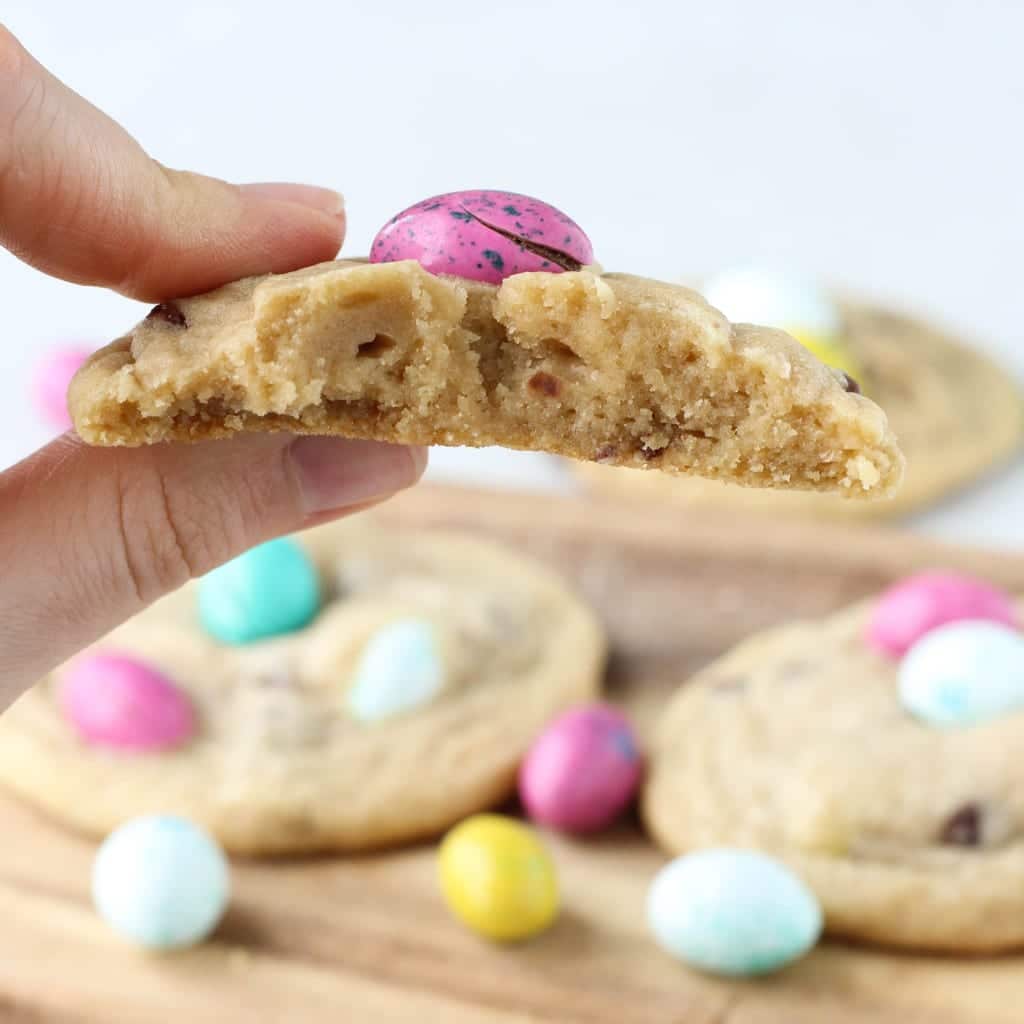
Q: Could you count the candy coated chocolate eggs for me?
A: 13